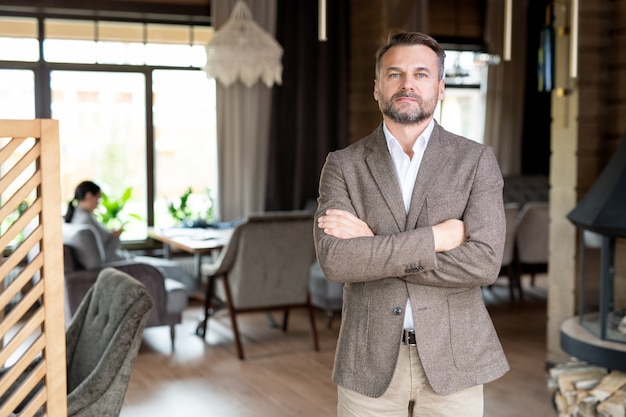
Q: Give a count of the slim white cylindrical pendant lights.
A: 3